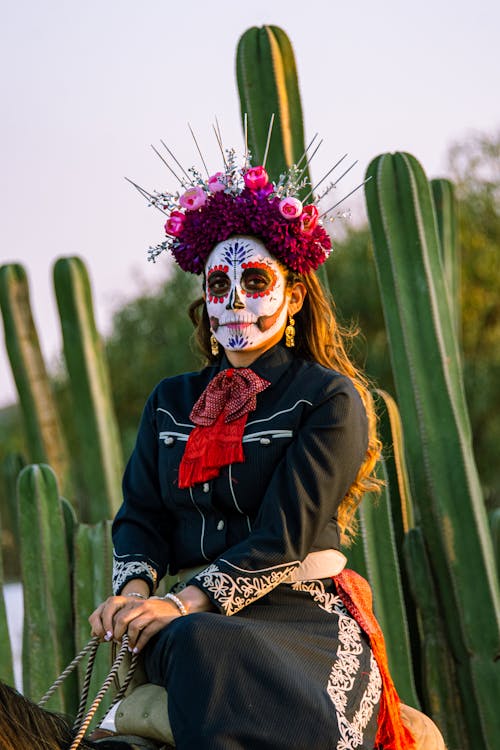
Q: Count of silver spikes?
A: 14